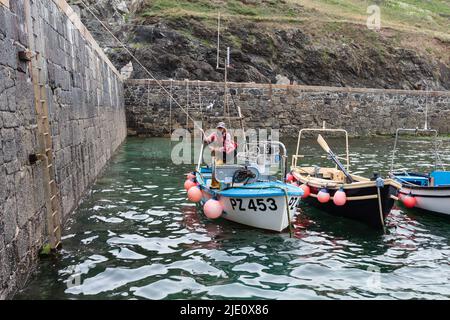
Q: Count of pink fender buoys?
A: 11